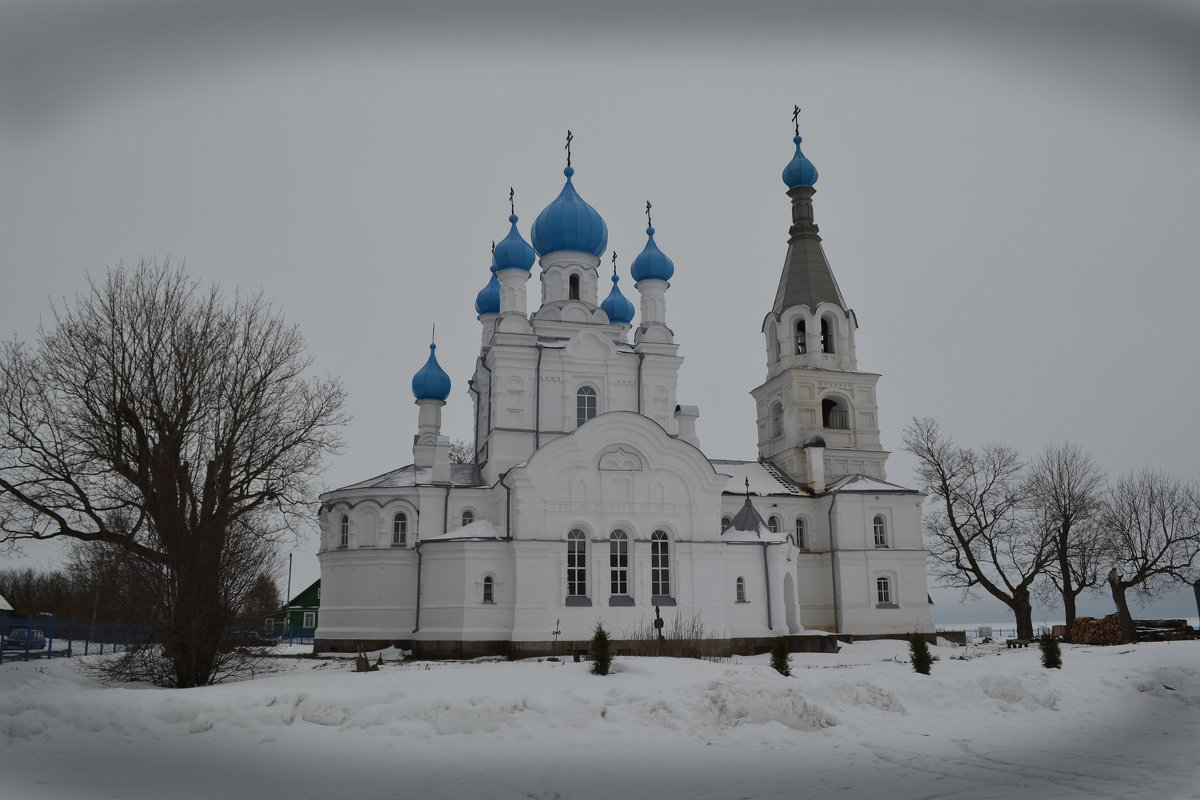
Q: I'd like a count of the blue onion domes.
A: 7